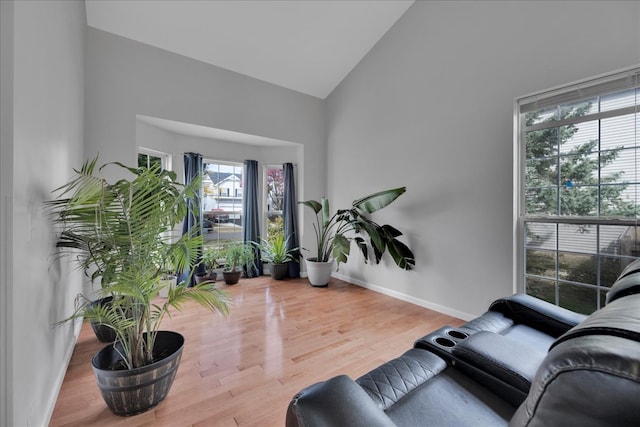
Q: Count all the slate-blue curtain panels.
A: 3